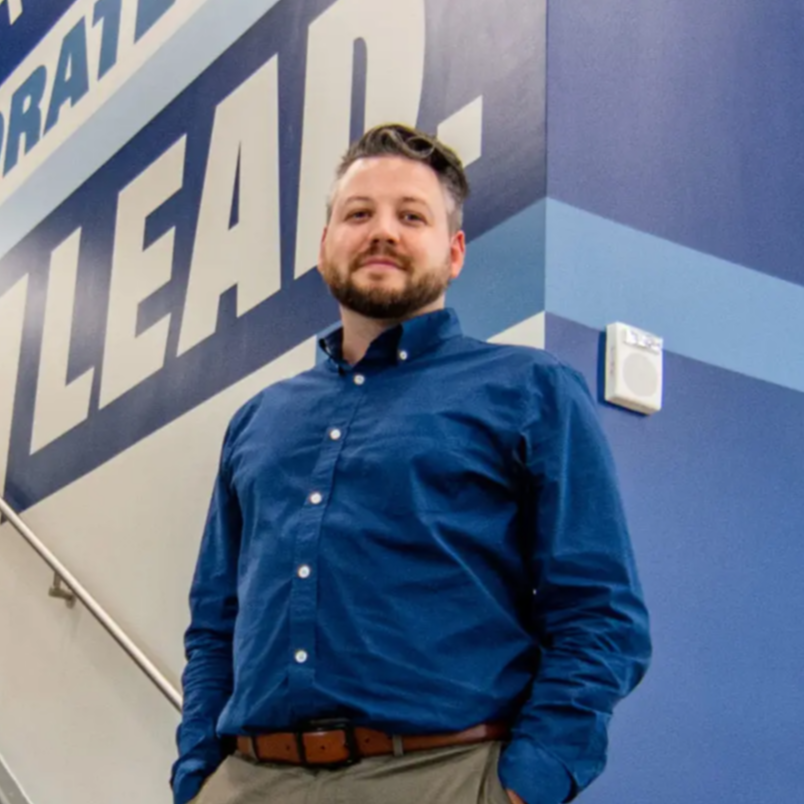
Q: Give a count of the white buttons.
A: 6